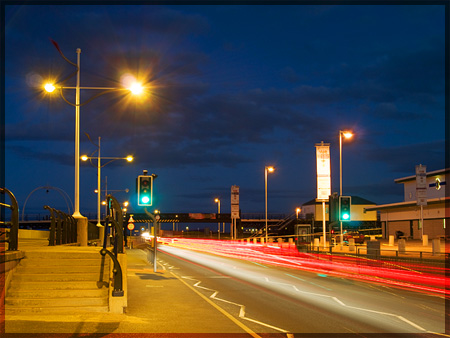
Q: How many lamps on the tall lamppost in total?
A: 2